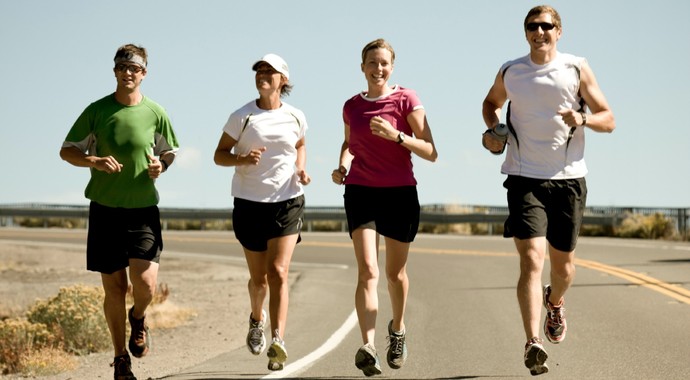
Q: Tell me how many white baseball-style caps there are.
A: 1